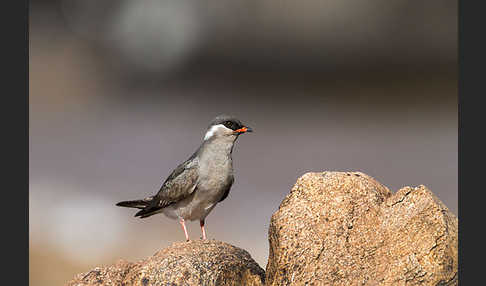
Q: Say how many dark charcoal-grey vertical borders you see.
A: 2